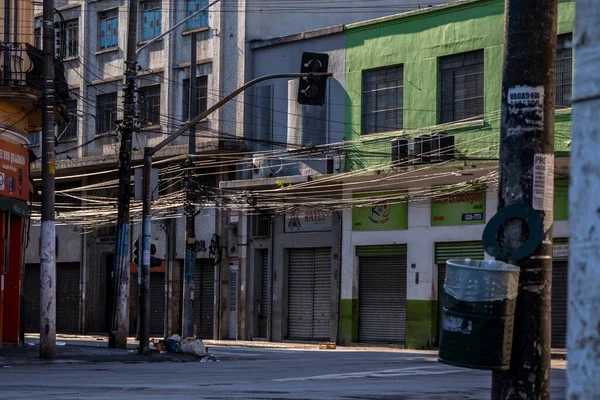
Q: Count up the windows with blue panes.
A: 3